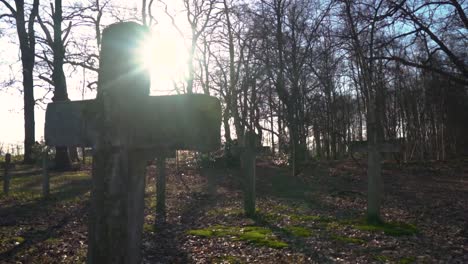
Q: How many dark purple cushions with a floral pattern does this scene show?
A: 0